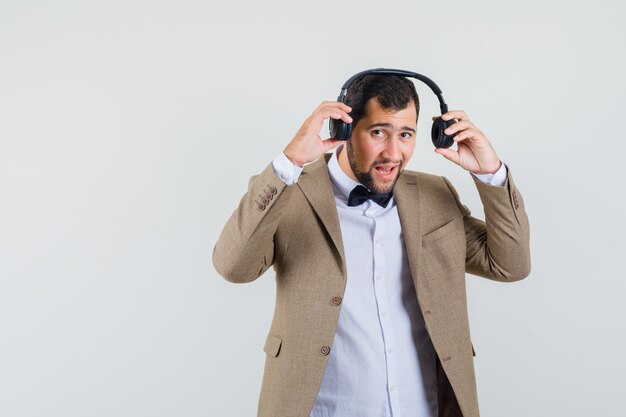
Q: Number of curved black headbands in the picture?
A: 1